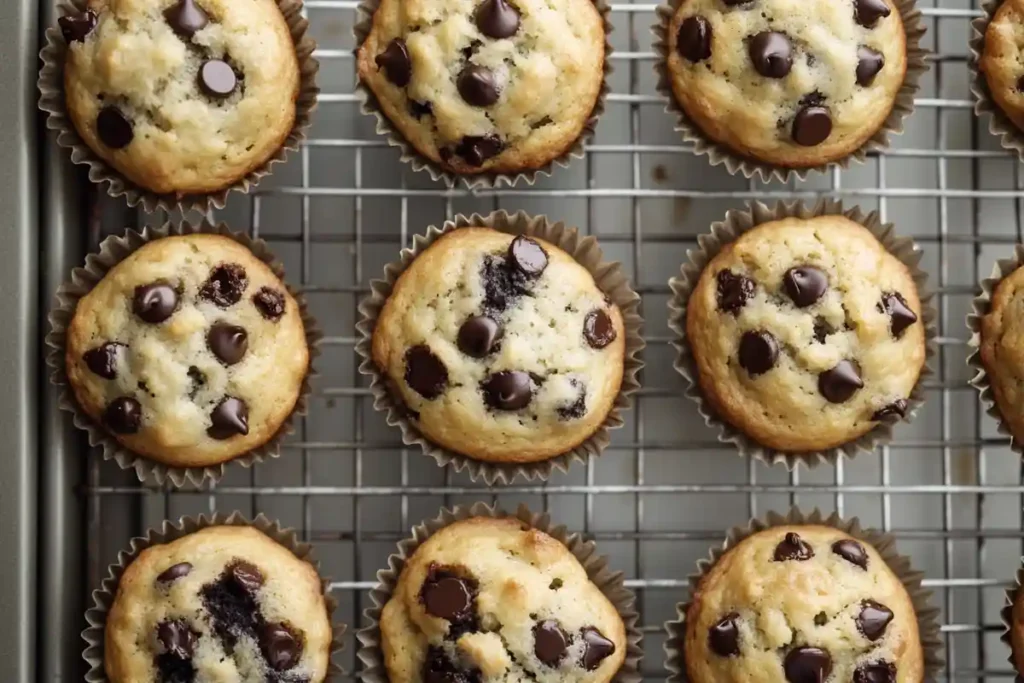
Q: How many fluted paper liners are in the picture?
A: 12